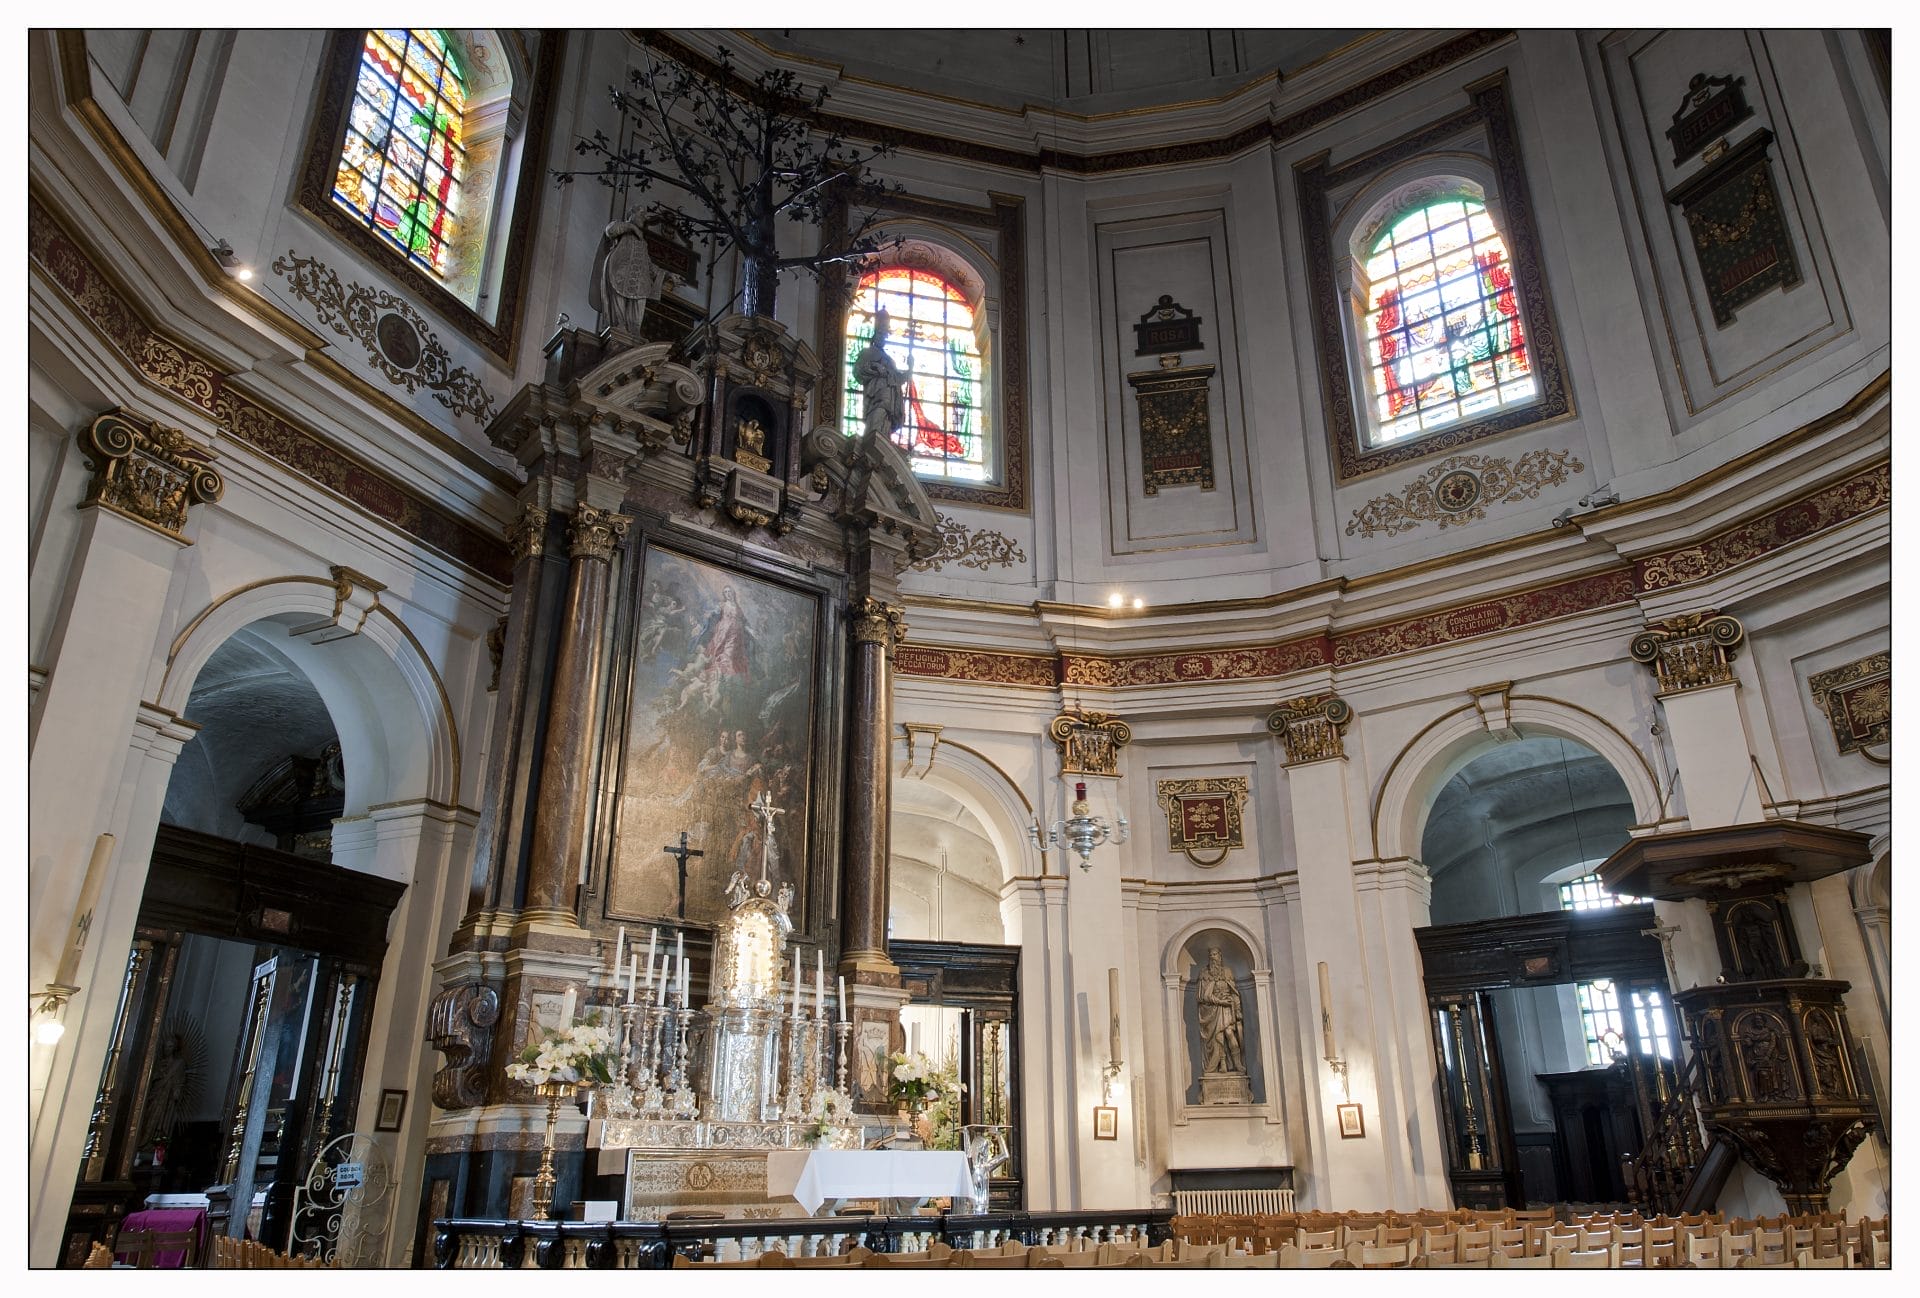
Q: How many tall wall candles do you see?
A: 3